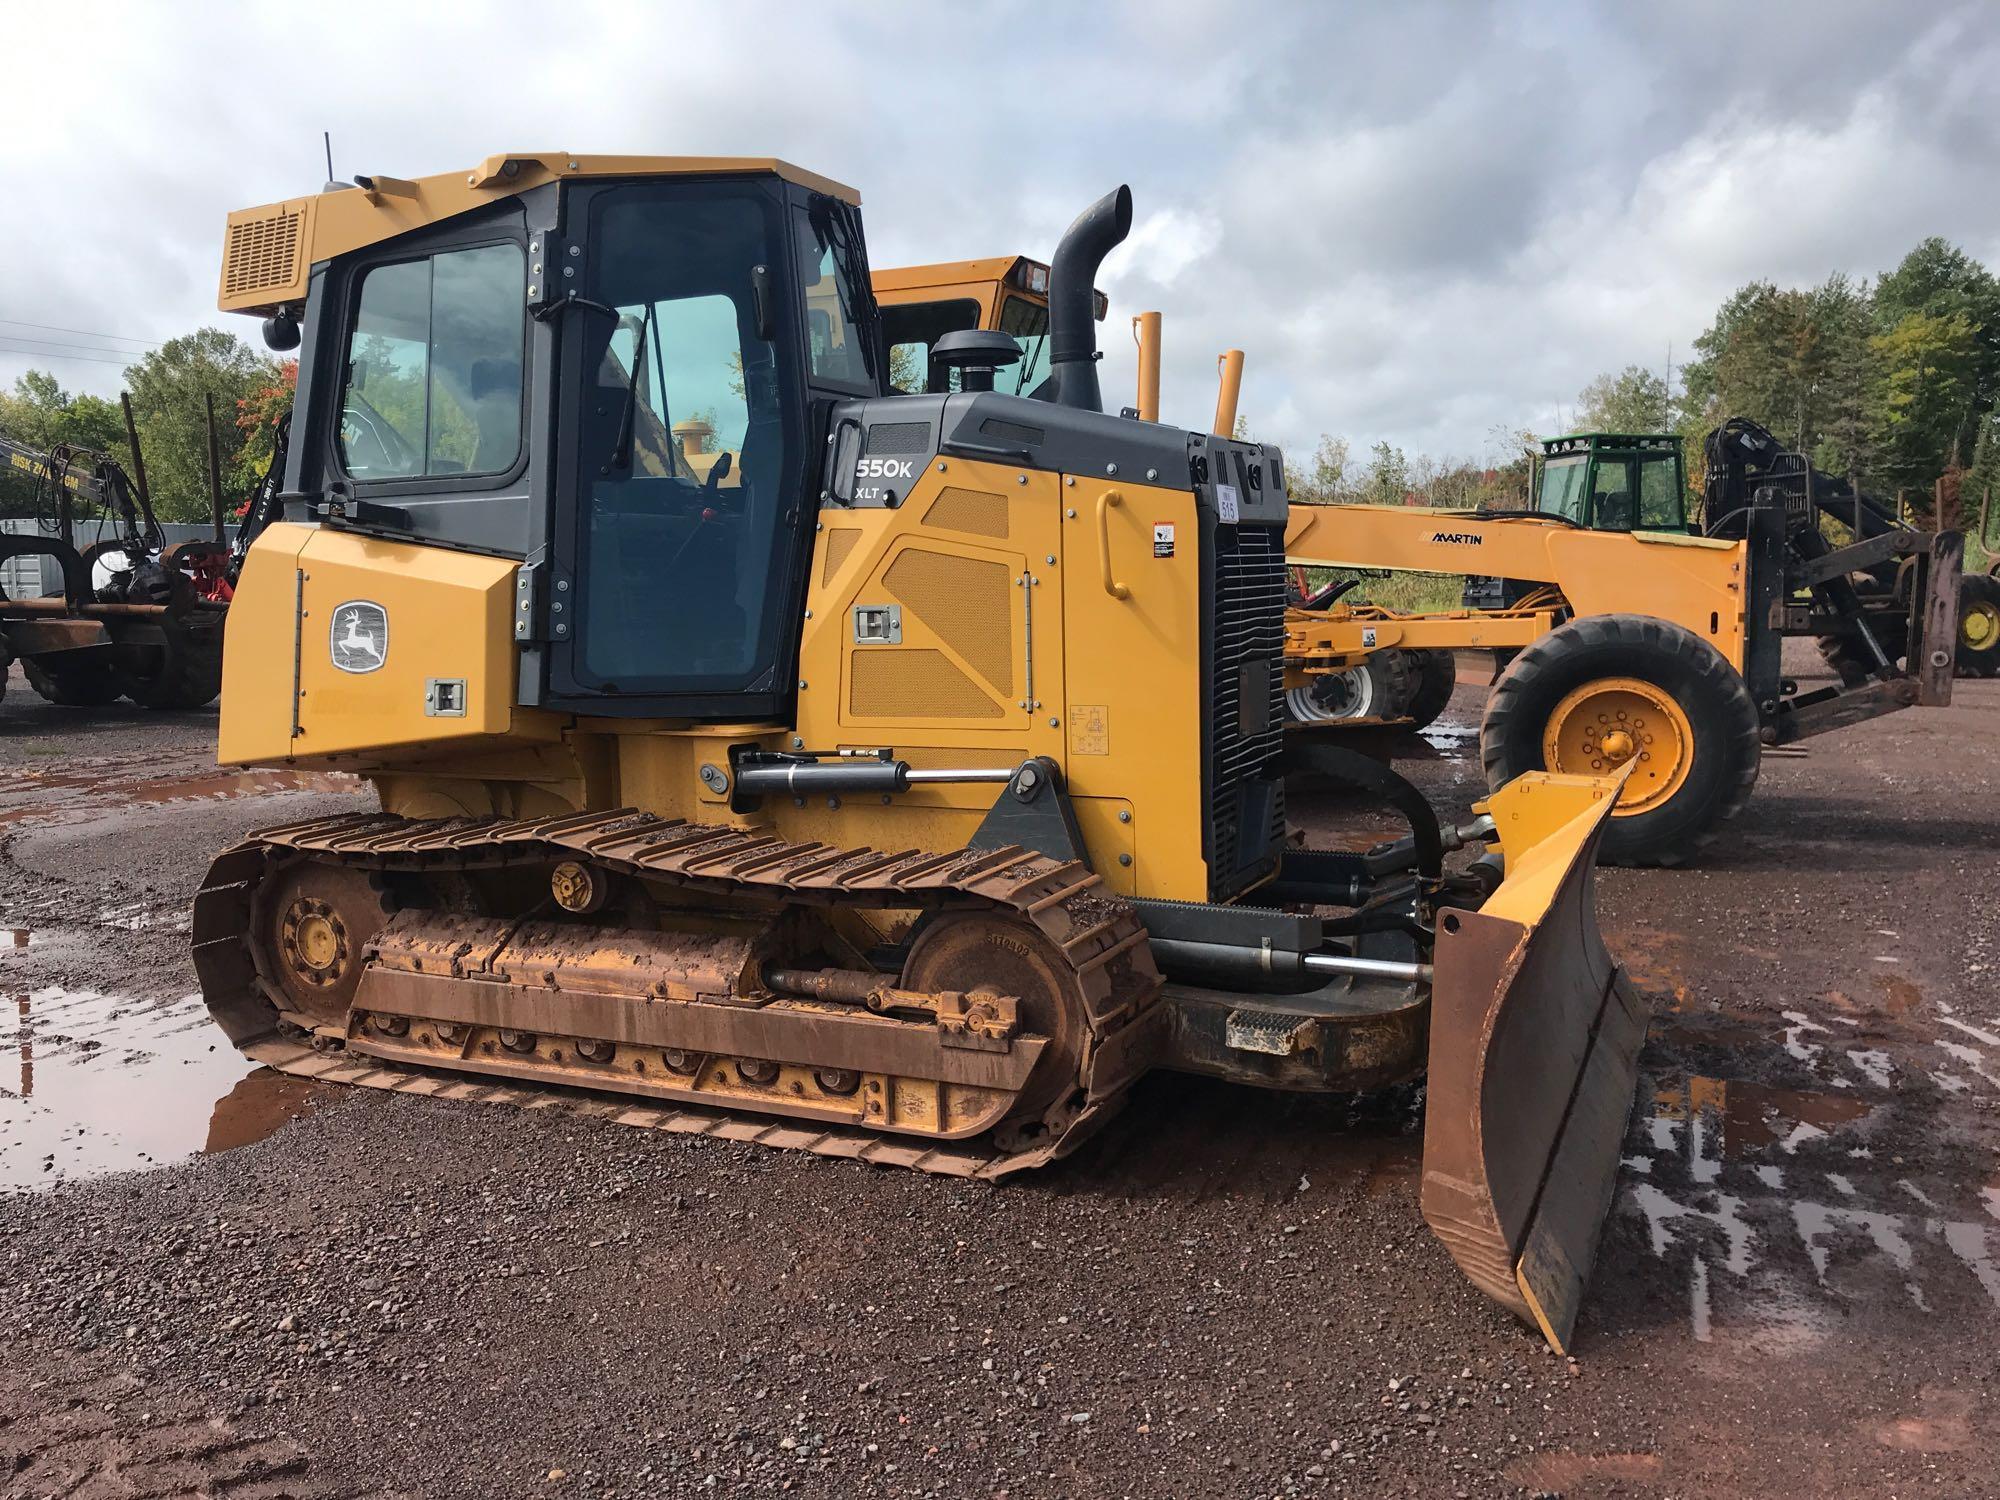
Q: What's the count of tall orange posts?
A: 2